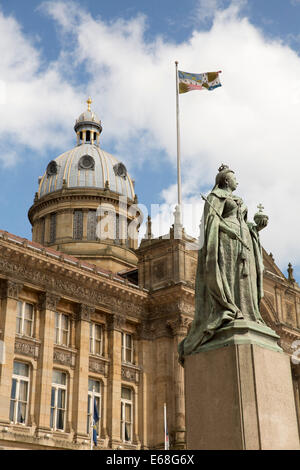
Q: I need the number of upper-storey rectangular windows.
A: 4